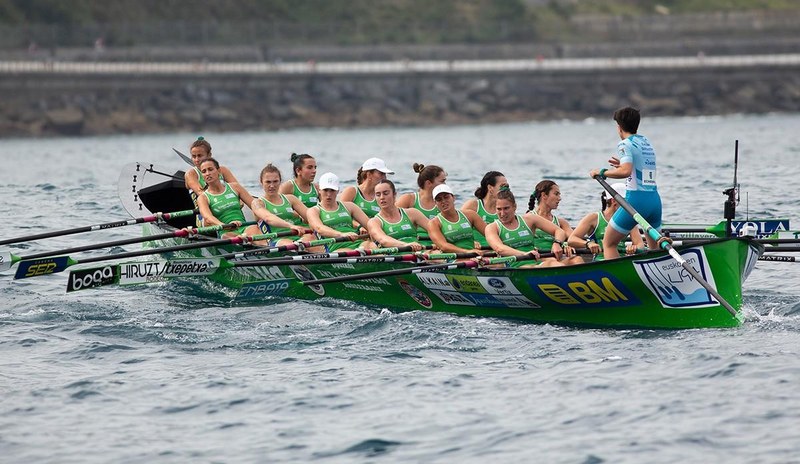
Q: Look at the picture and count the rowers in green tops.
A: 13